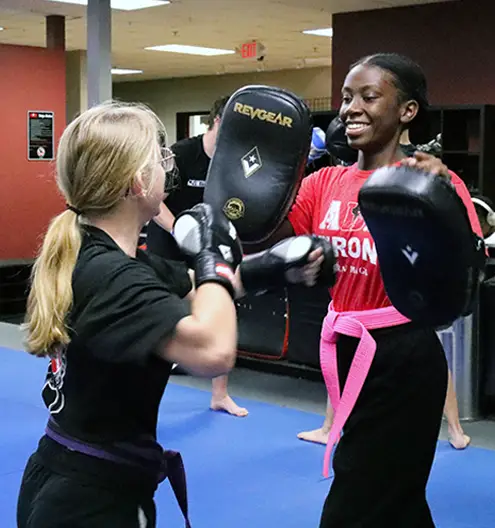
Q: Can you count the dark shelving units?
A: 1